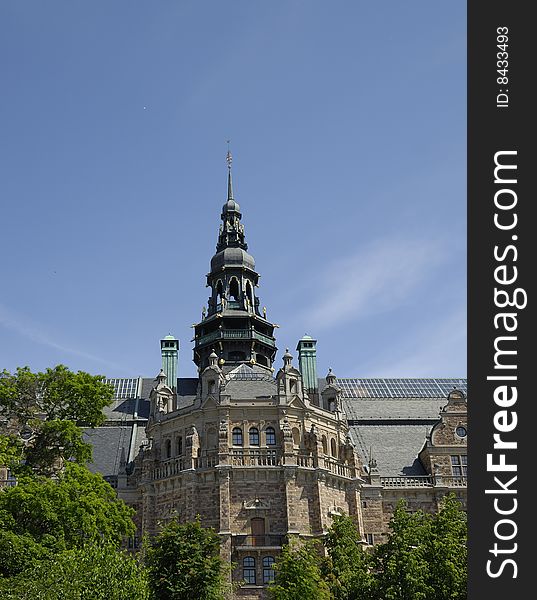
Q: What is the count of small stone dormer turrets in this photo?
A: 4